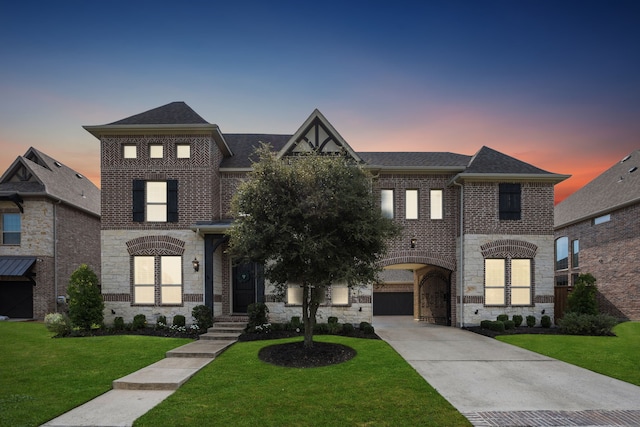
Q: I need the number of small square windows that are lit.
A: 3